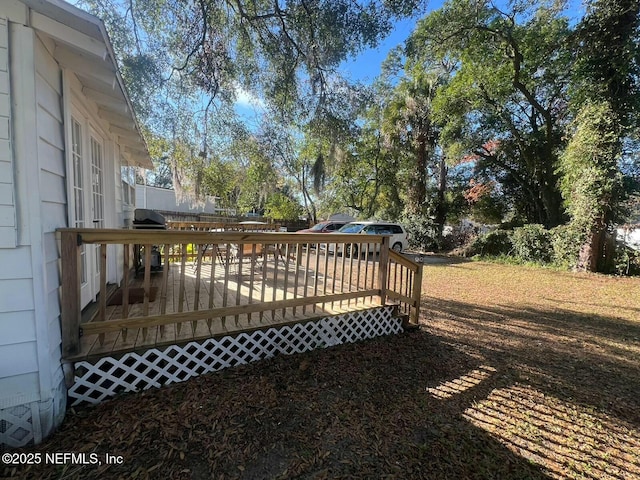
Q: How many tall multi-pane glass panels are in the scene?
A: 2